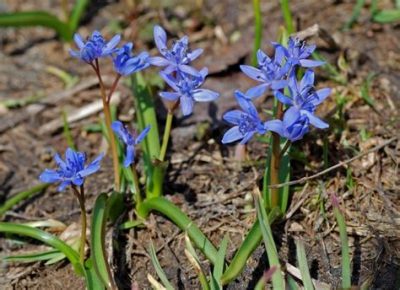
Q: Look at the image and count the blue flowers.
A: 11